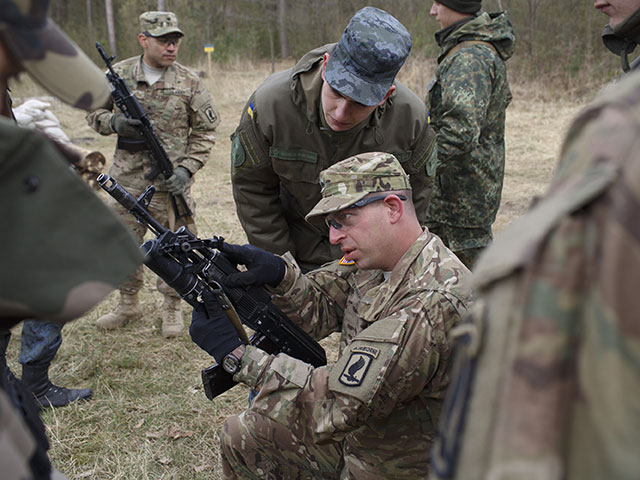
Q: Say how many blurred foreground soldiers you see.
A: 2